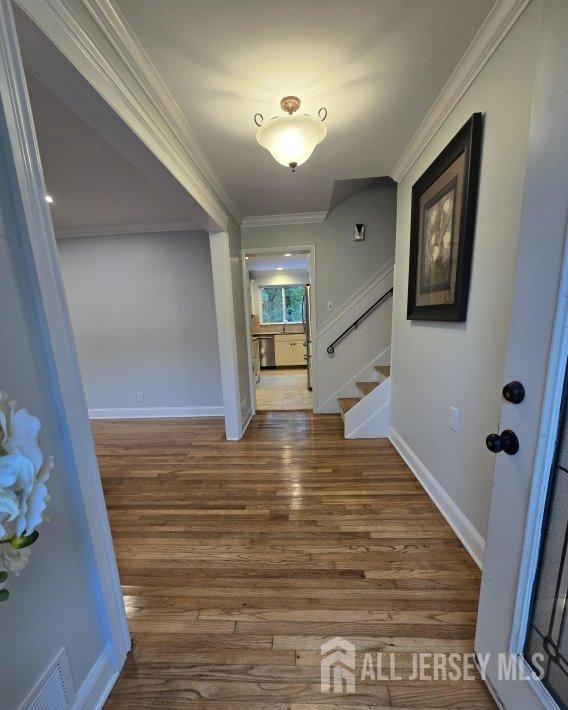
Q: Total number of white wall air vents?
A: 1